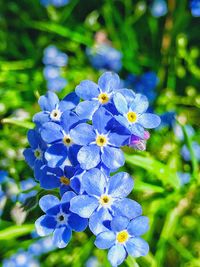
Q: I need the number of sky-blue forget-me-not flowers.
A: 10